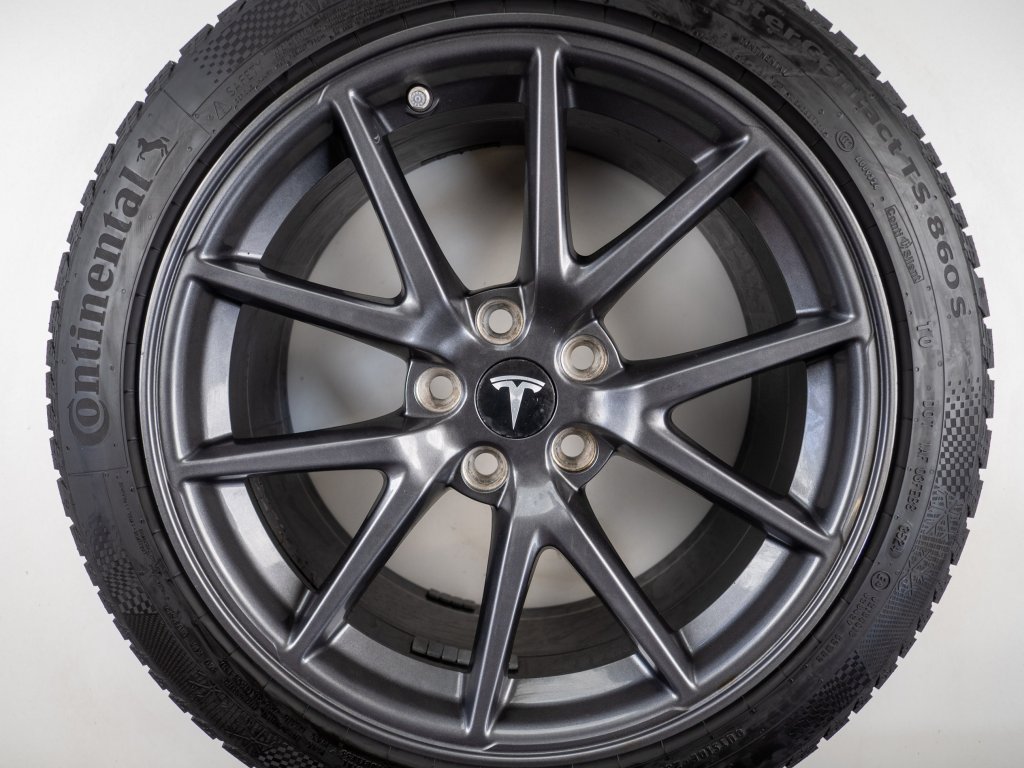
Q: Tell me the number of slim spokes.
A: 10